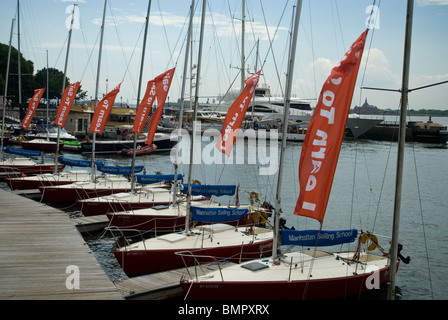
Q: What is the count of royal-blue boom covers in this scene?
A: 7